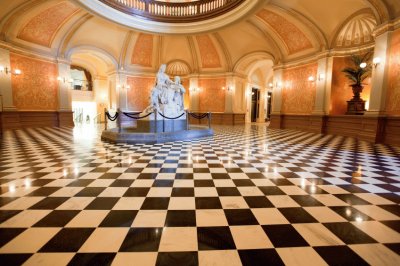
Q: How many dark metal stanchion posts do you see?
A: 5